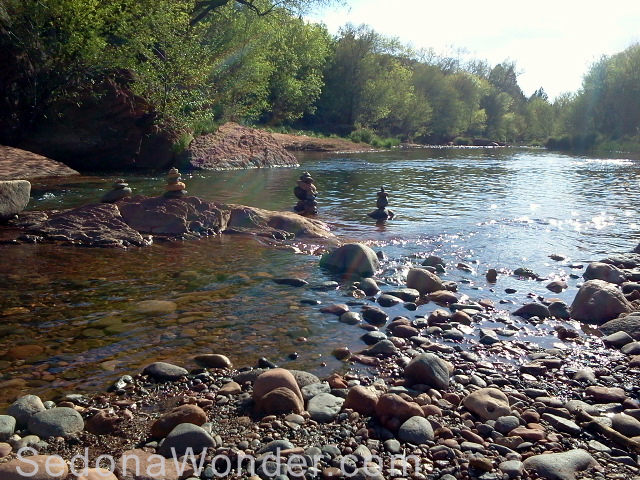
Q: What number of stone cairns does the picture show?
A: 4